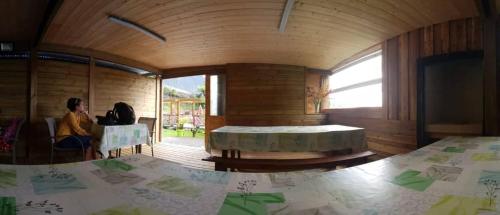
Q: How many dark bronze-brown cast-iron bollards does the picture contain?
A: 0